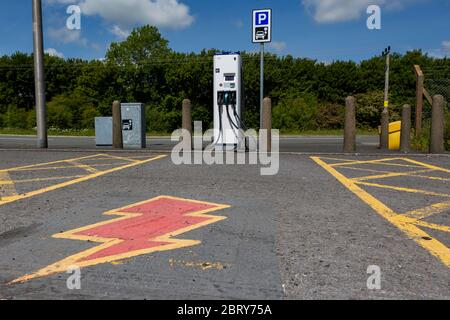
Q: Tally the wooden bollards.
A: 7